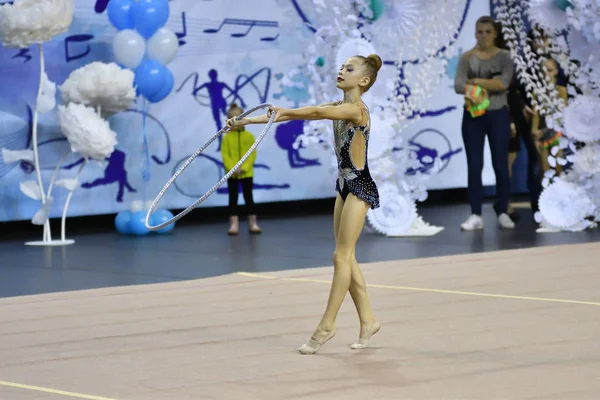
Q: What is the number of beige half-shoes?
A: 2